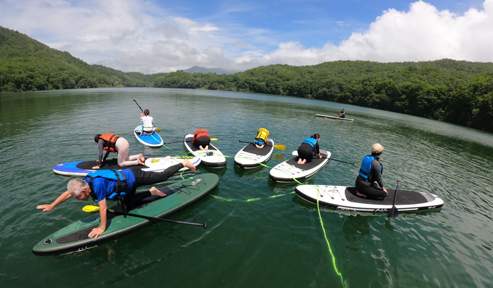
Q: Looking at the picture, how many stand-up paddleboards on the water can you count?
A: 8